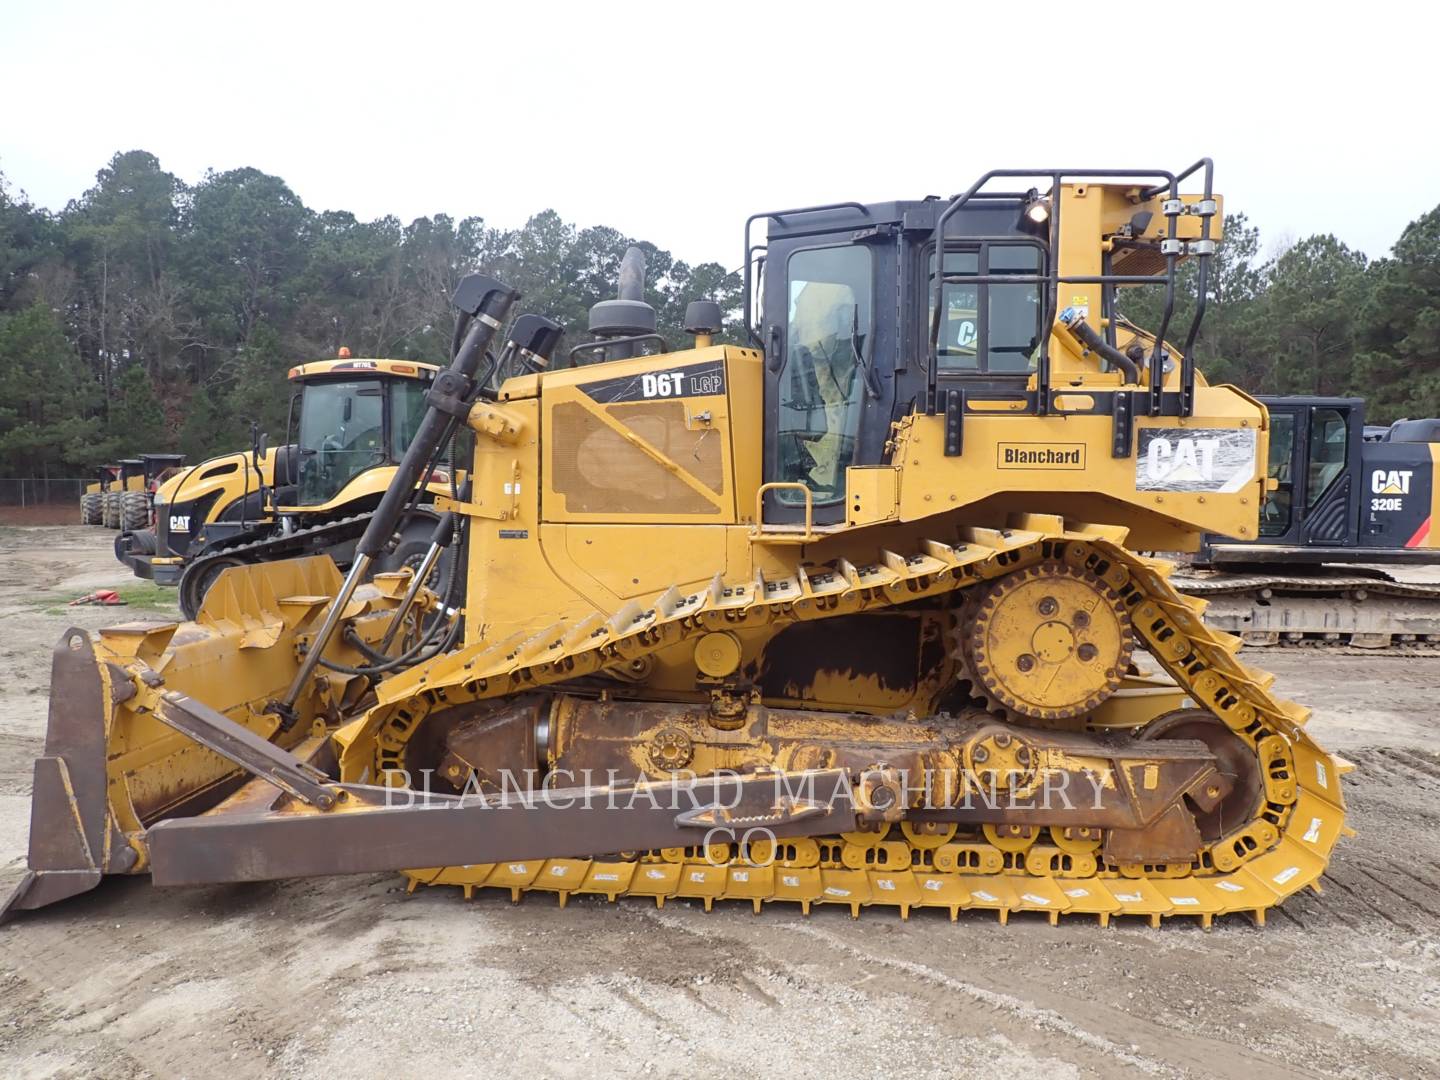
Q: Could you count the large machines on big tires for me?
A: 3